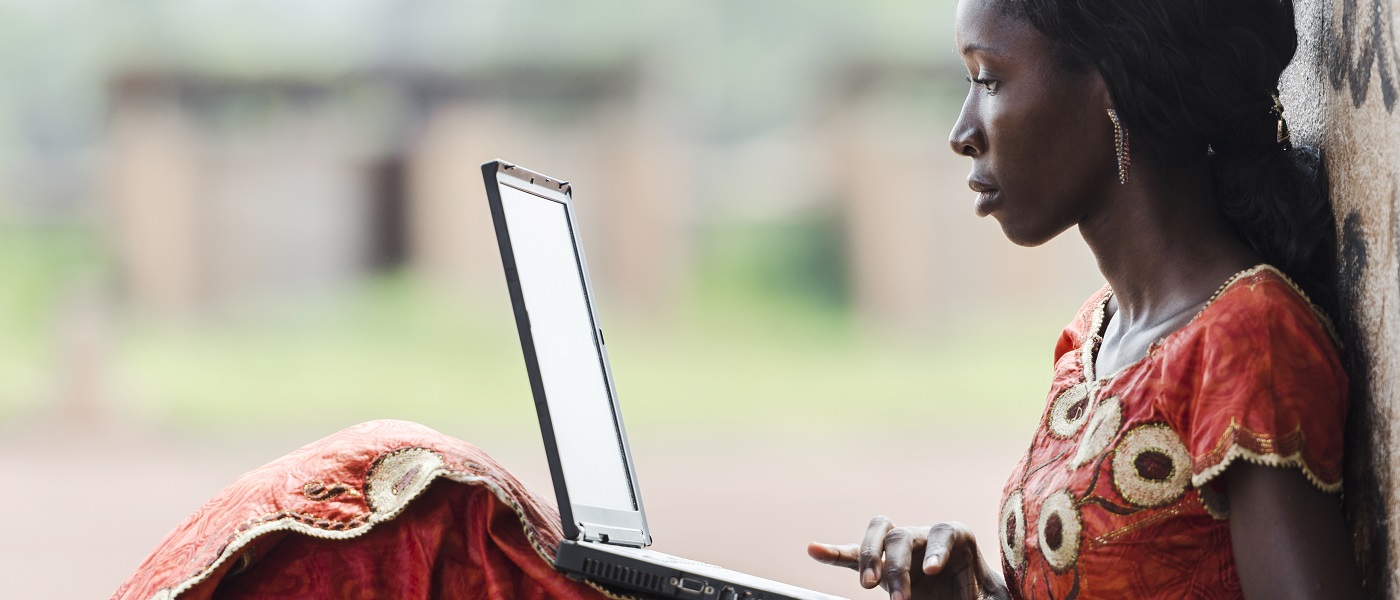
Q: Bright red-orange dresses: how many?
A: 1